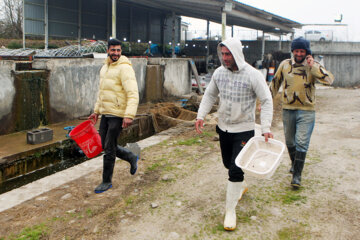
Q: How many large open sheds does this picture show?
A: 1